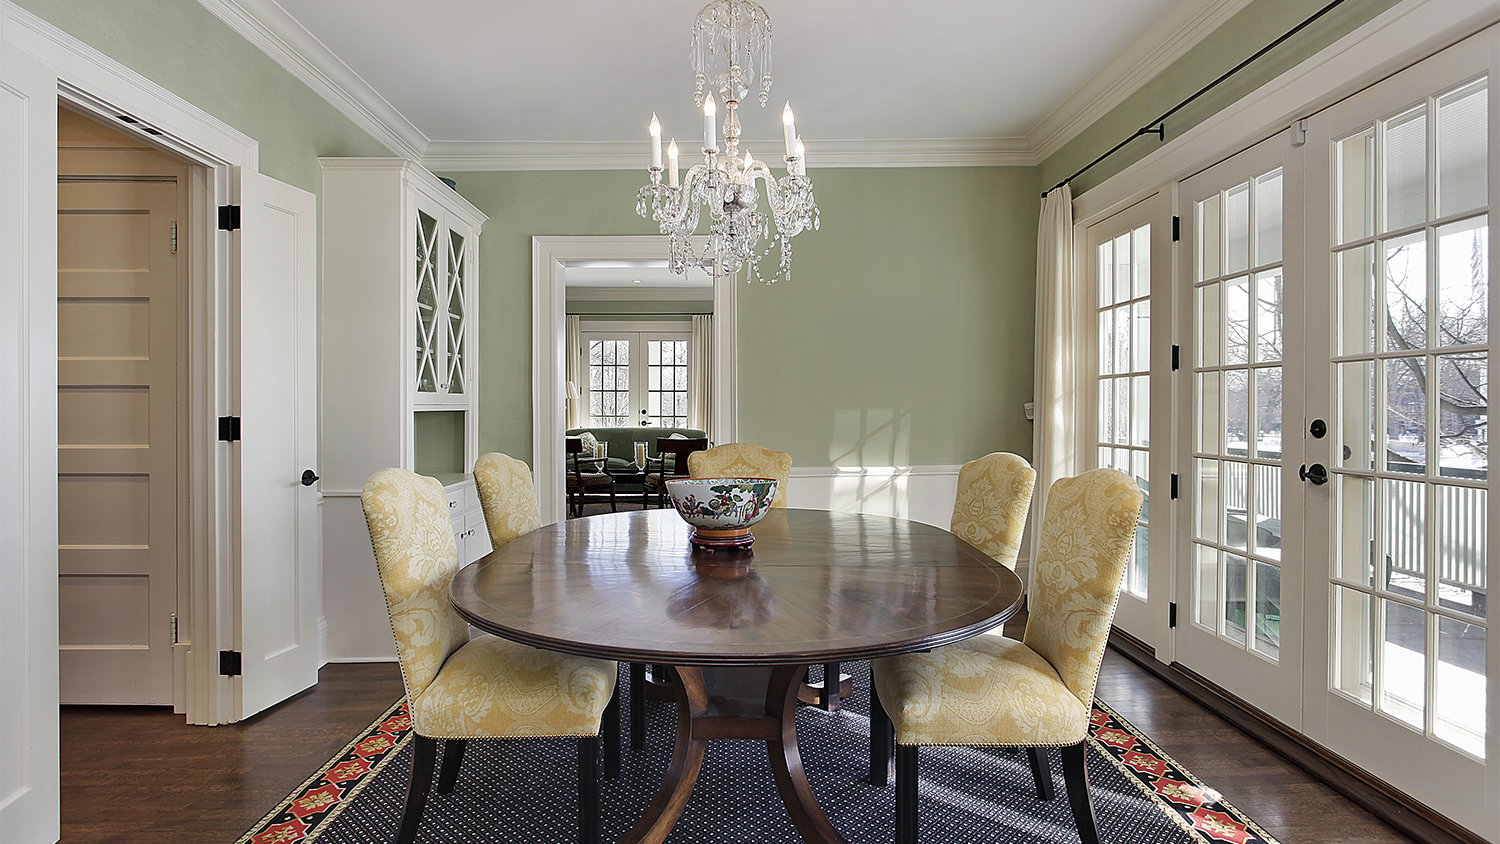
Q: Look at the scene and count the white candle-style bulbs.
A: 6